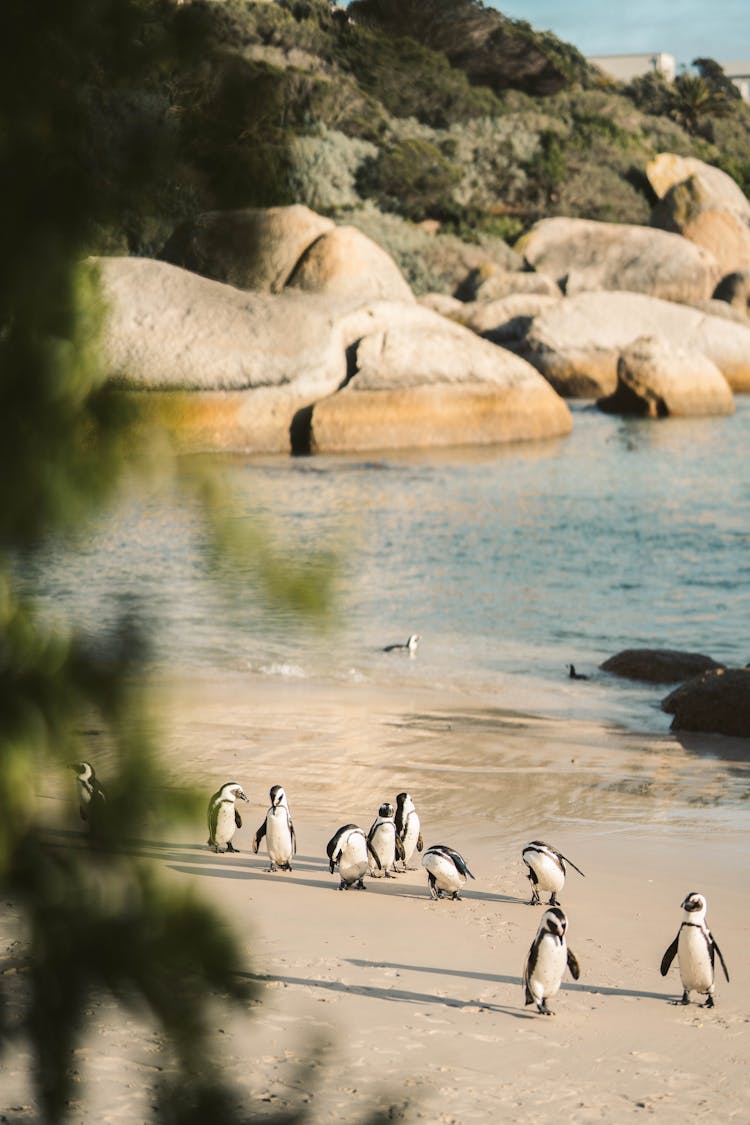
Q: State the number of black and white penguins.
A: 12